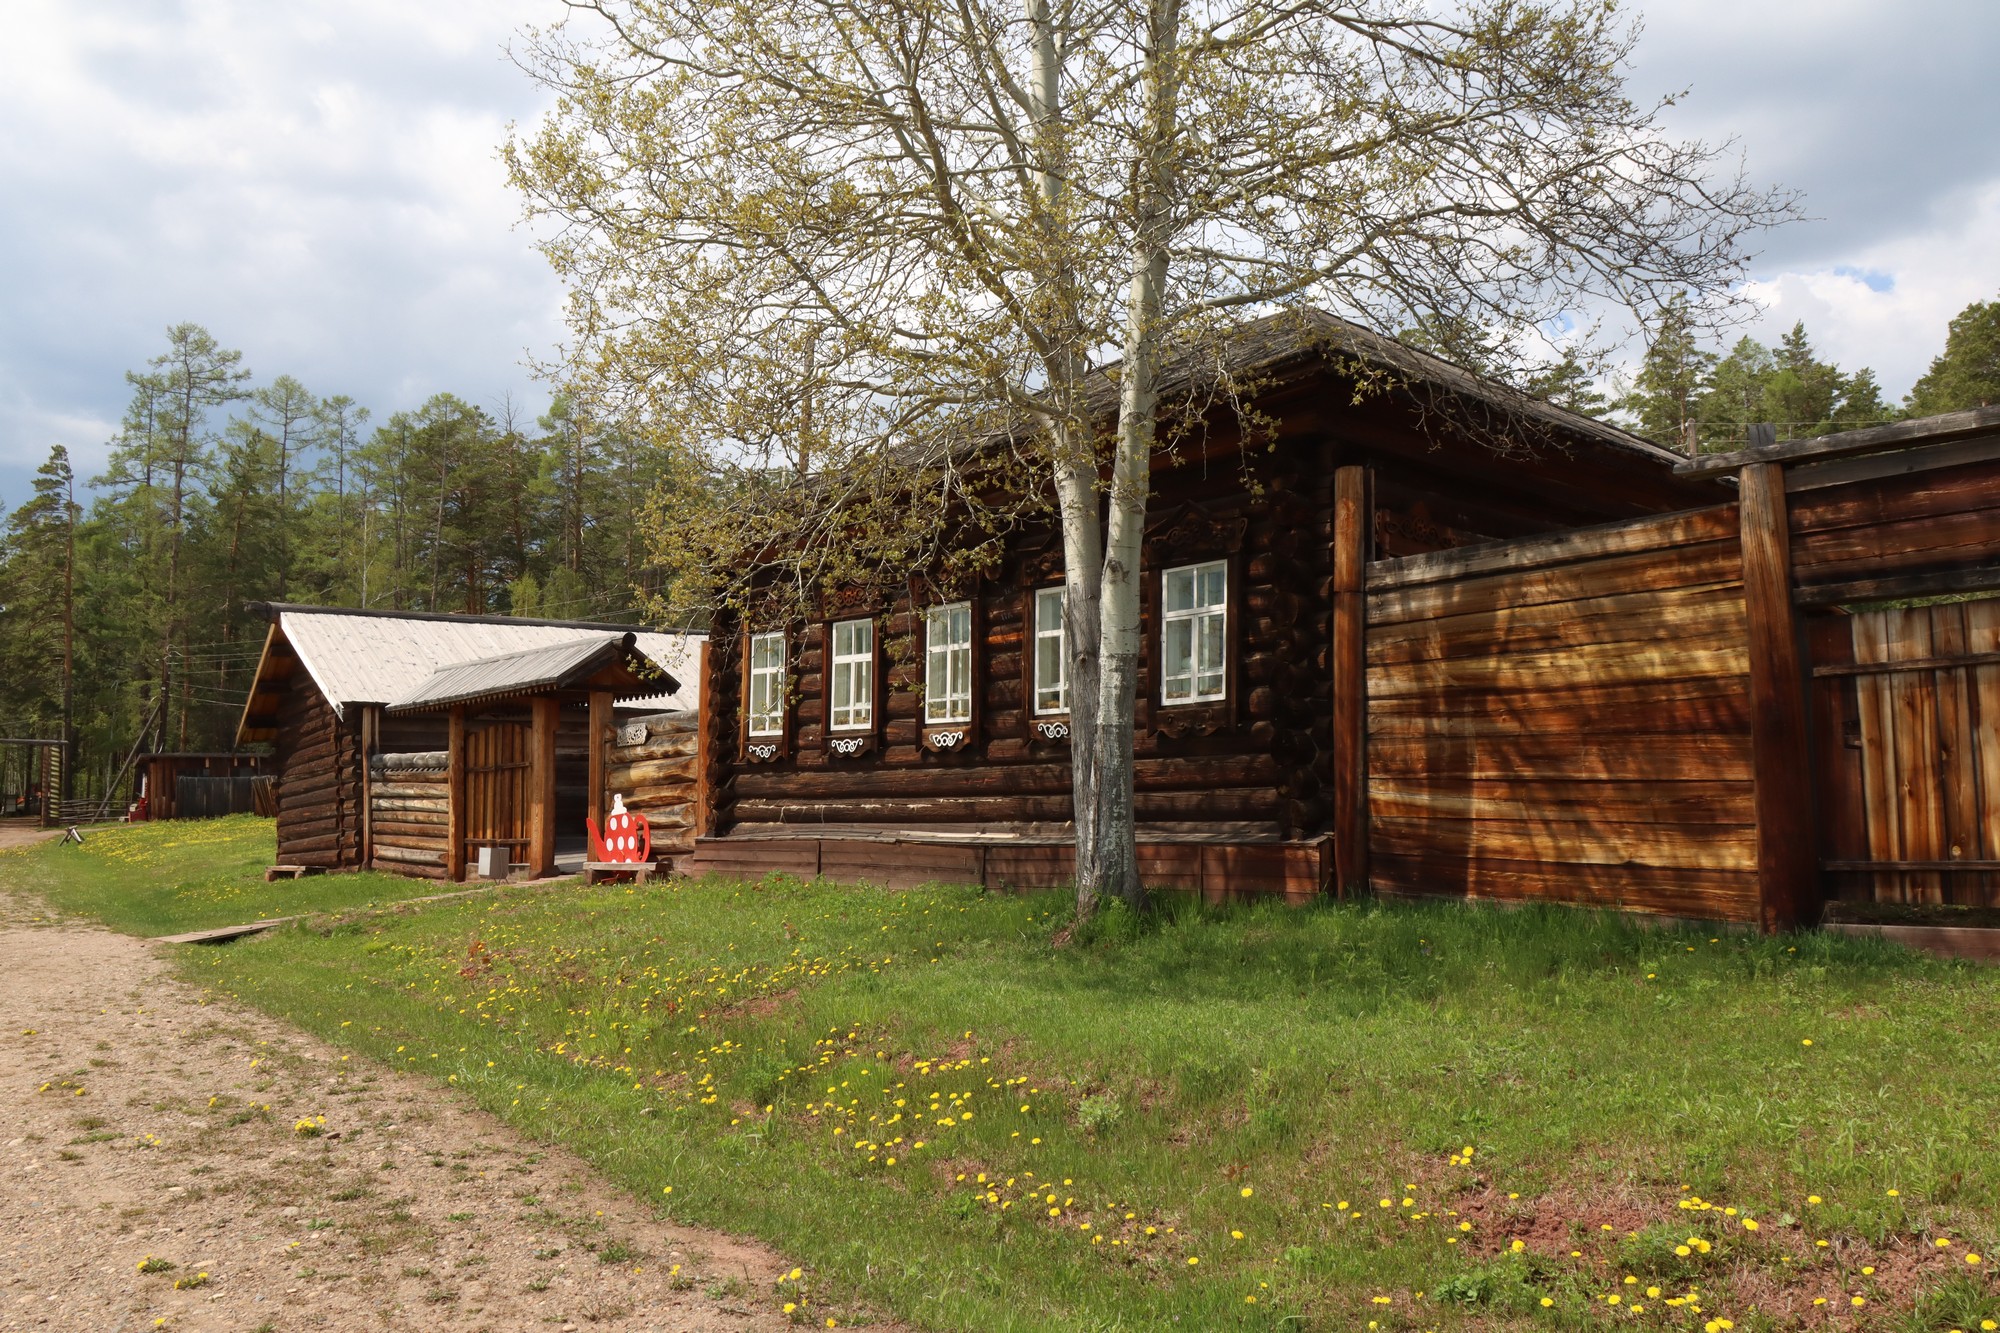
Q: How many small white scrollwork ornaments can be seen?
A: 4